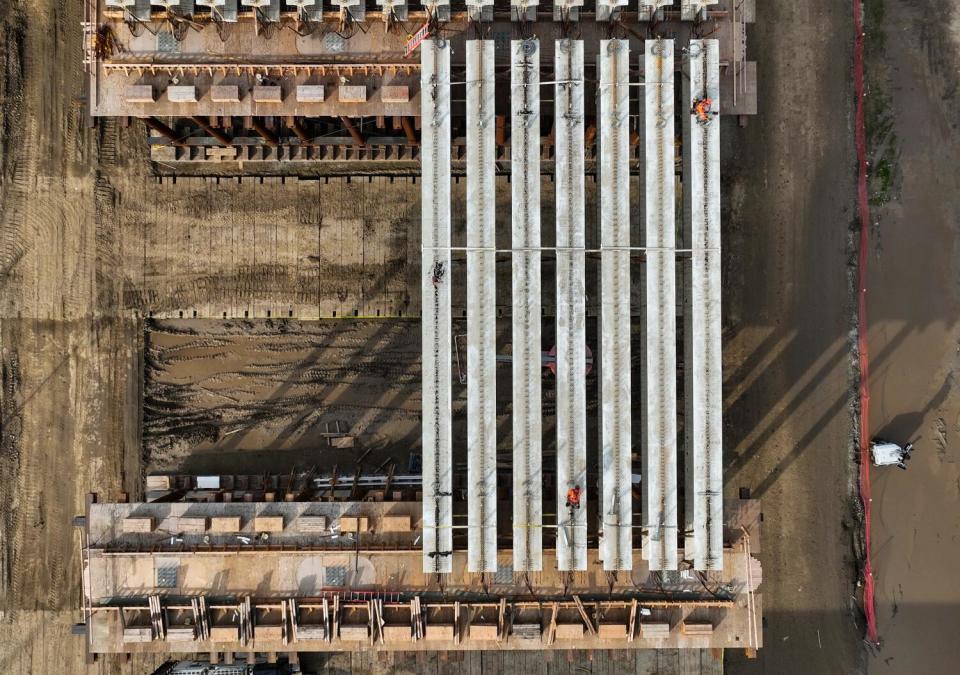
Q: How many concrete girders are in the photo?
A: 7